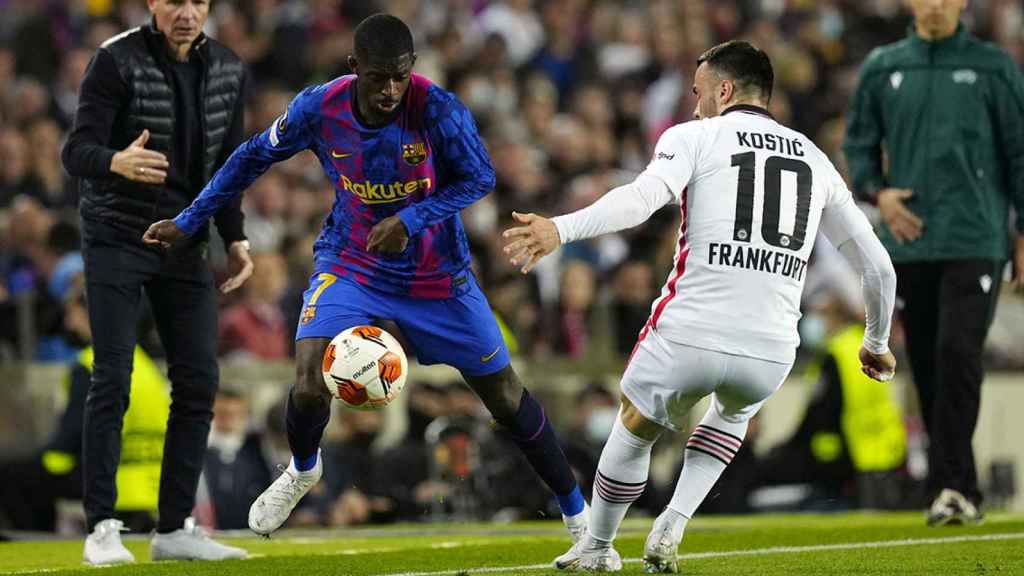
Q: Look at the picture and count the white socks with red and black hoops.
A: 2